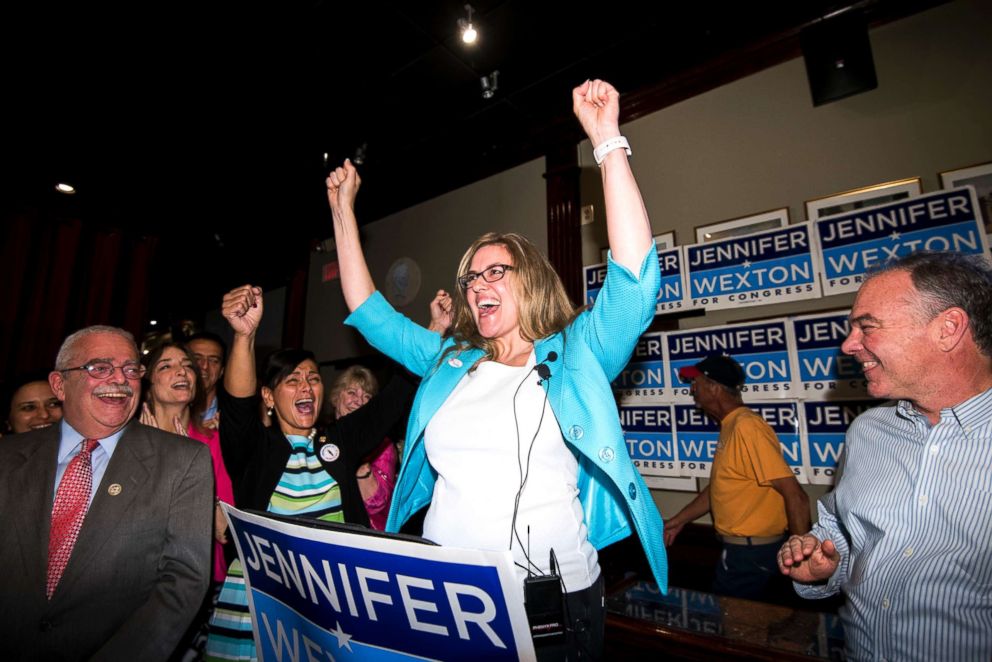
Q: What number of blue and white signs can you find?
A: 10